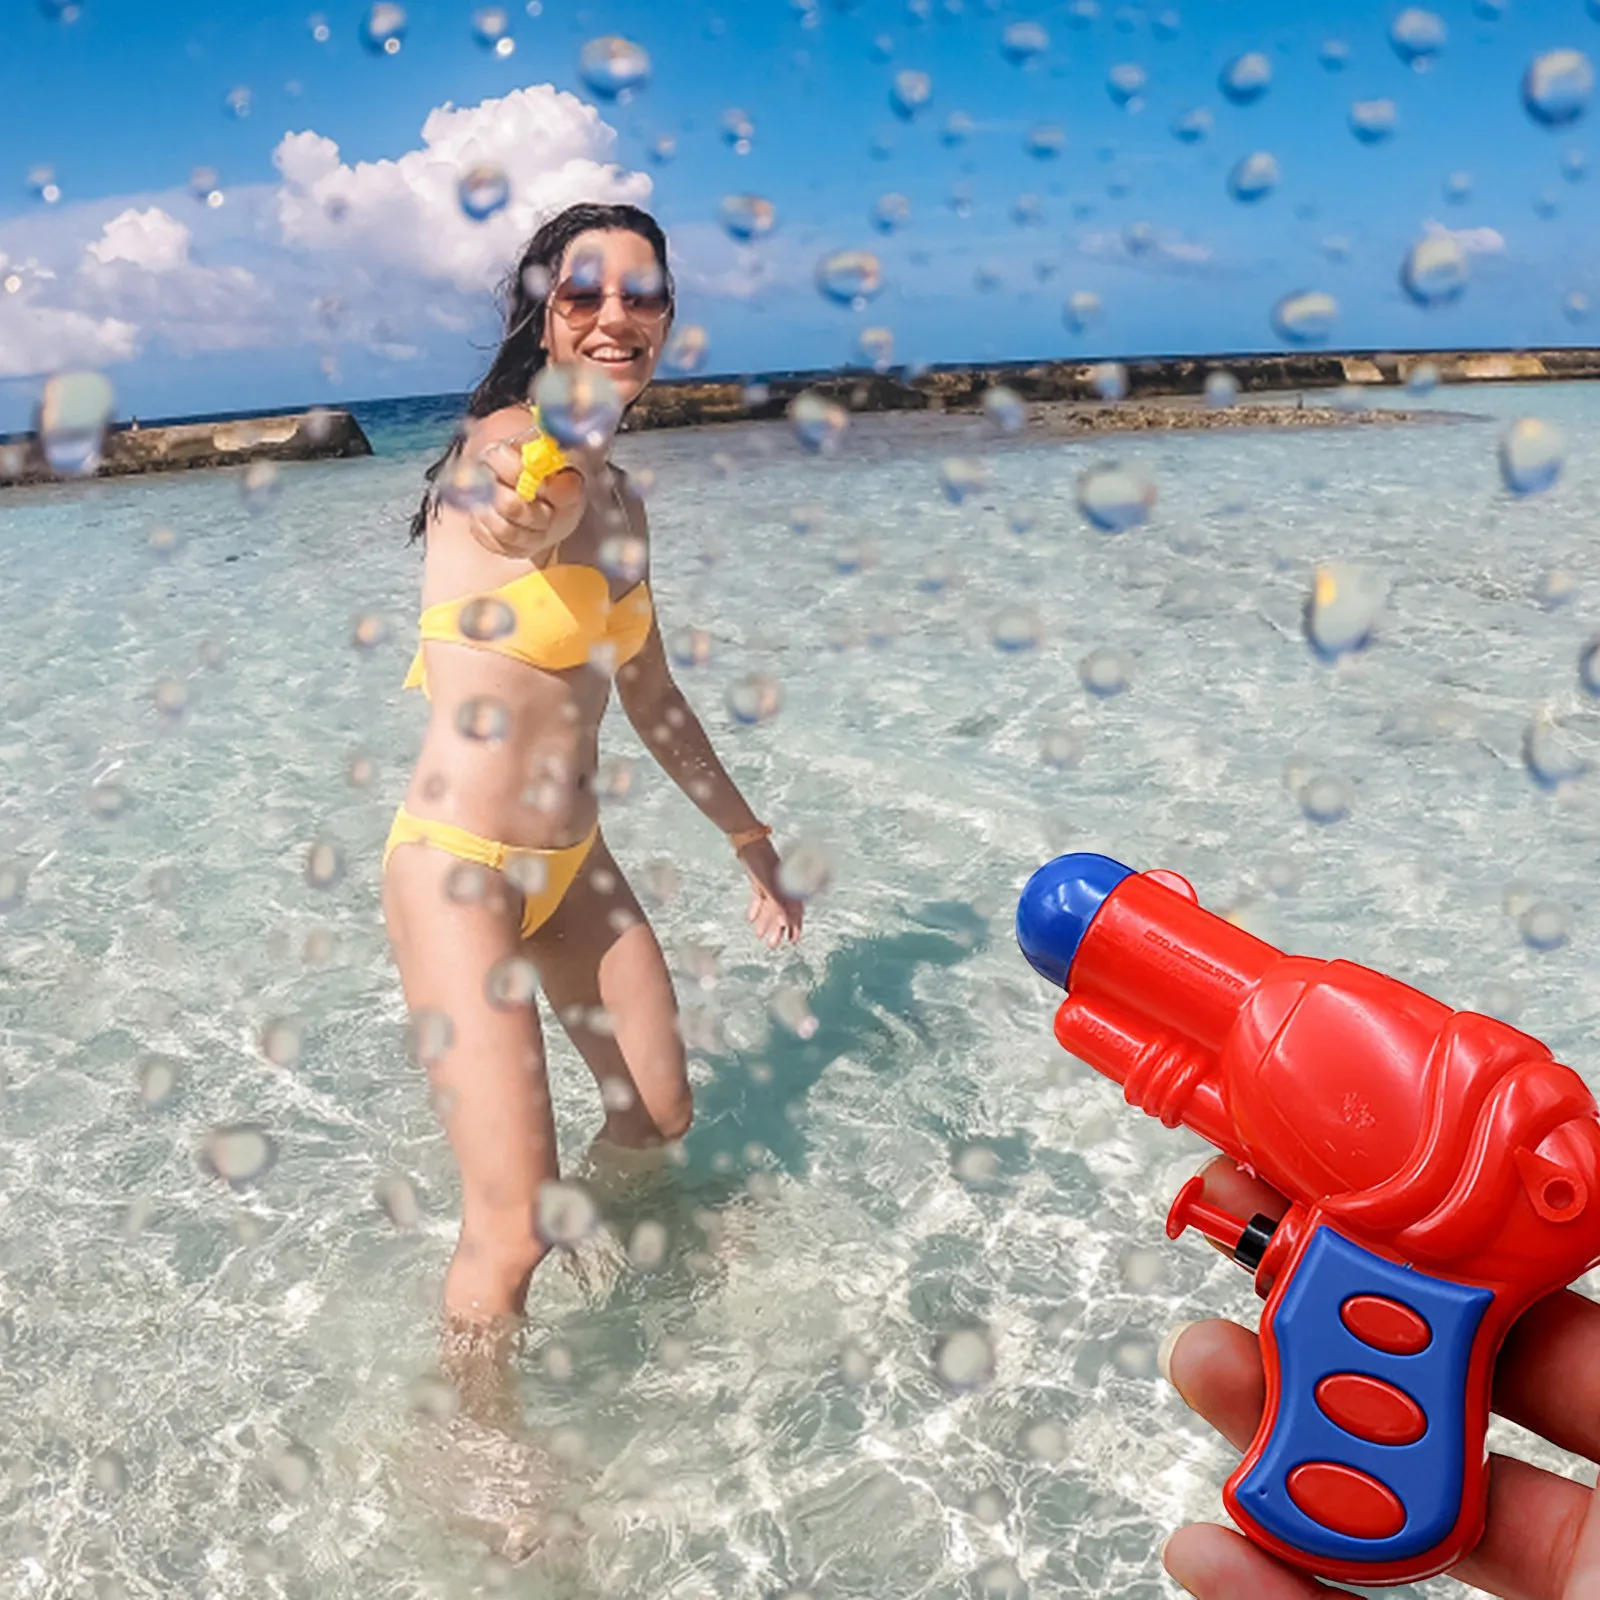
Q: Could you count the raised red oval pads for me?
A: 3